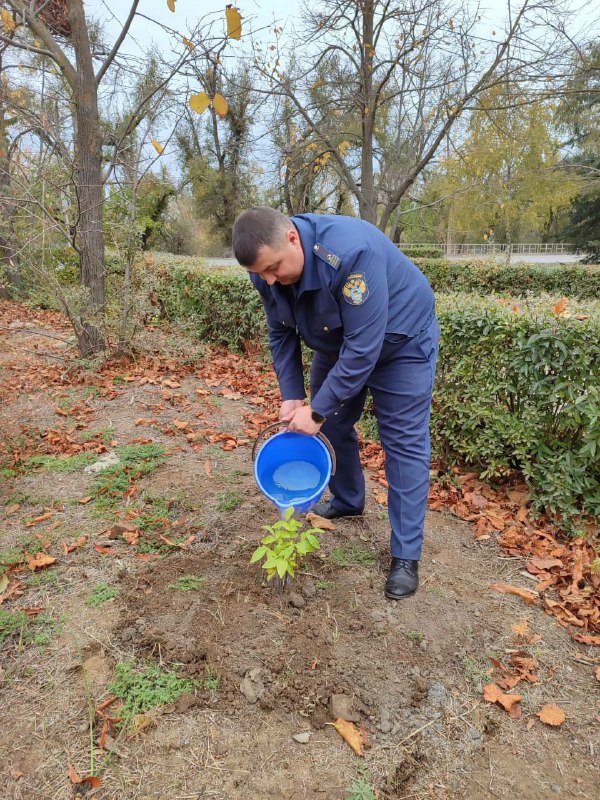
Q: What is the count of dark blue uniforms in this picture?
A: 1